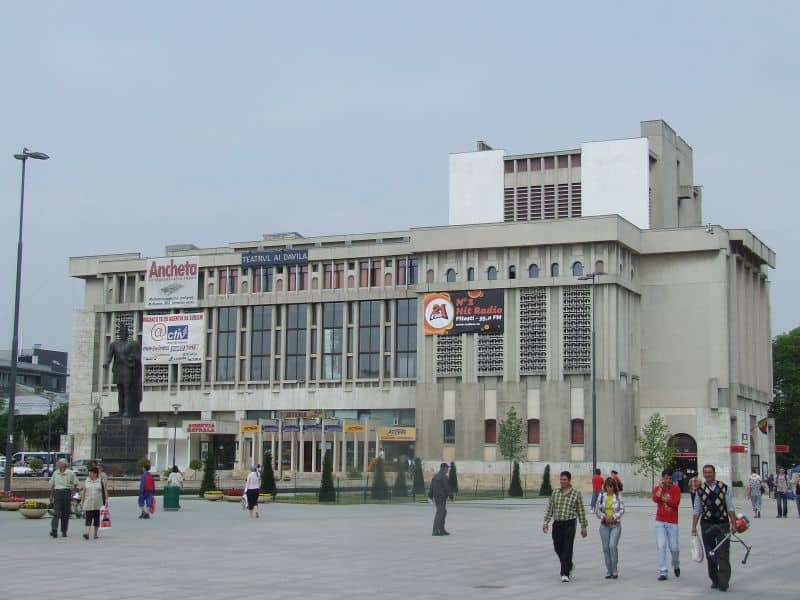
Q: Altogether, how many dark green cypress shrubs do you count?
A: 9